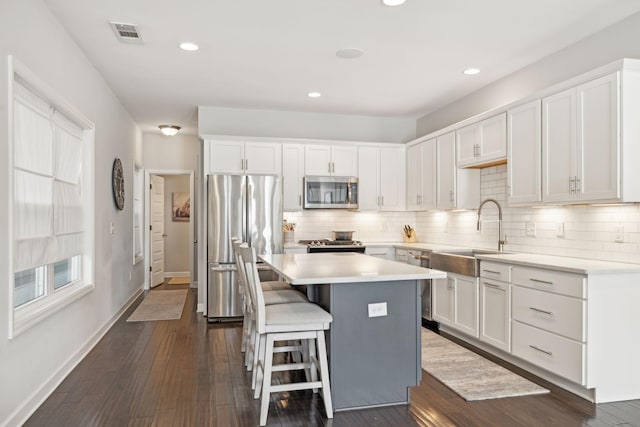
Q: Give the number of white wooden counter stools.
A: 3